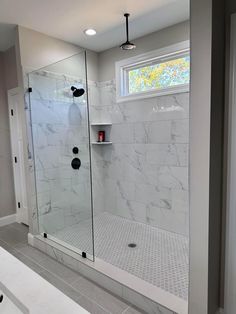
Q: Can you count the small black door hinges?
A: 3